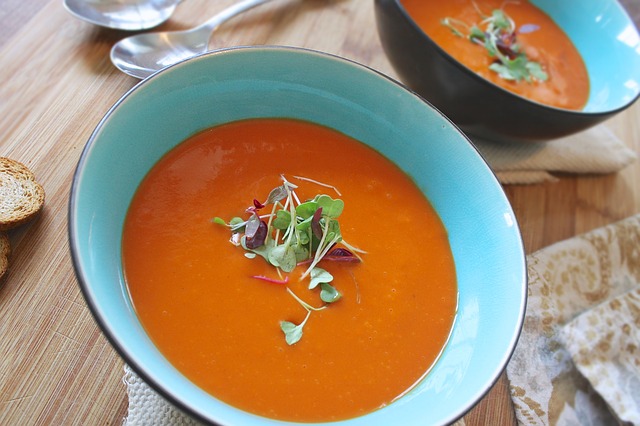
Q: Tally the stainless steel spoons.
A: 2